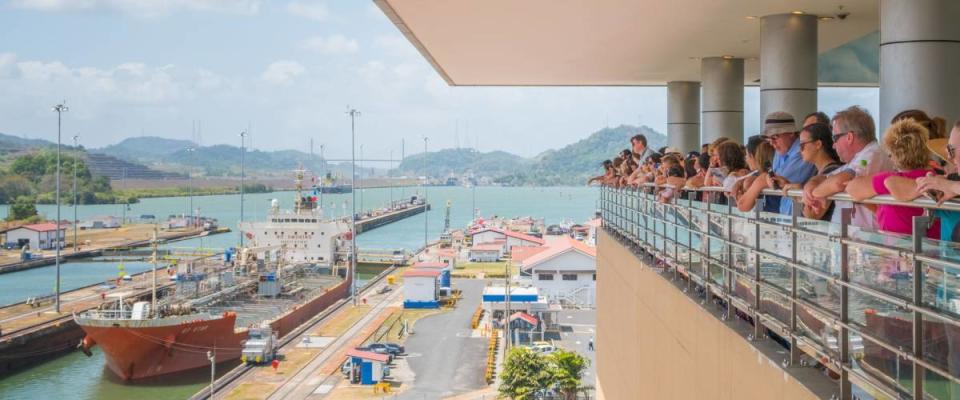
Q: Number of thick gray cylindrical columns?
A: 4